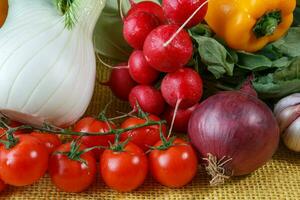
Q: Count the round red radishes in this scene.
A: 9